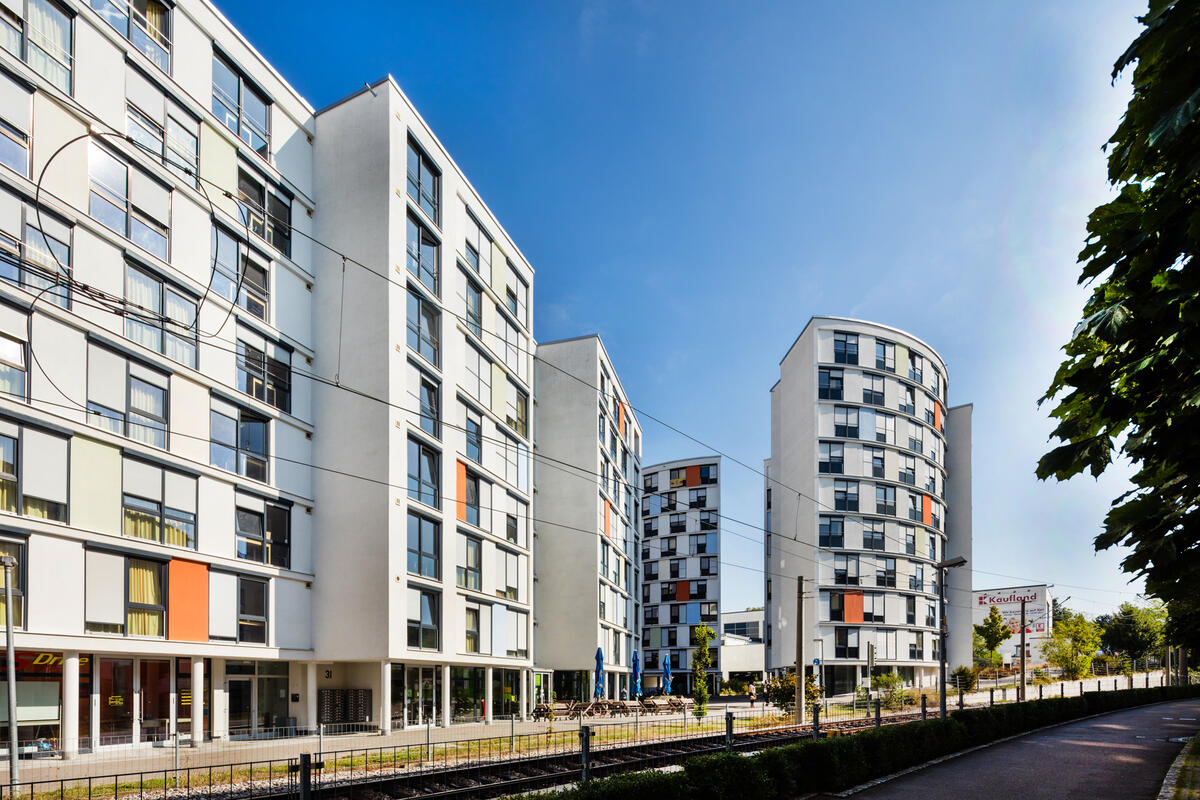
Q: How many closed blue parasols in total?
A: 3